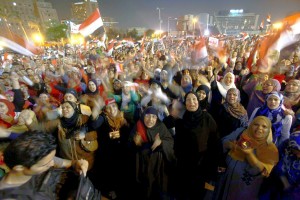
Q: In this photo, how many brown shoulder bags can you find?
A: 1